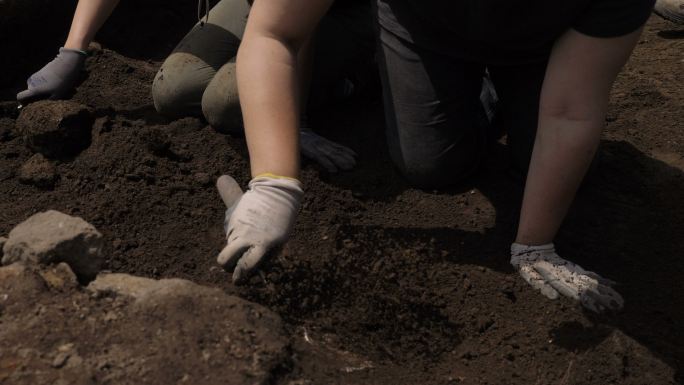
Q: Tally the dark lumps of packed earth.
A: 2